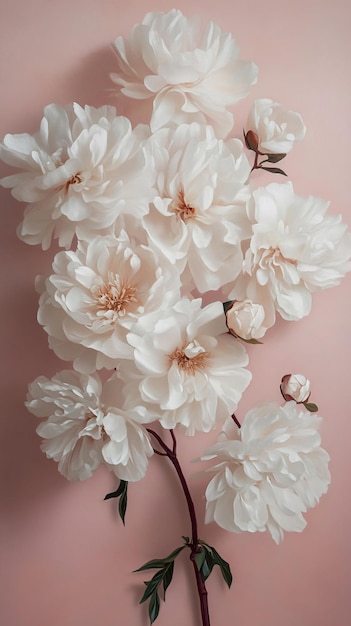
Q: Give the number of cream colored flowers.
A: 11